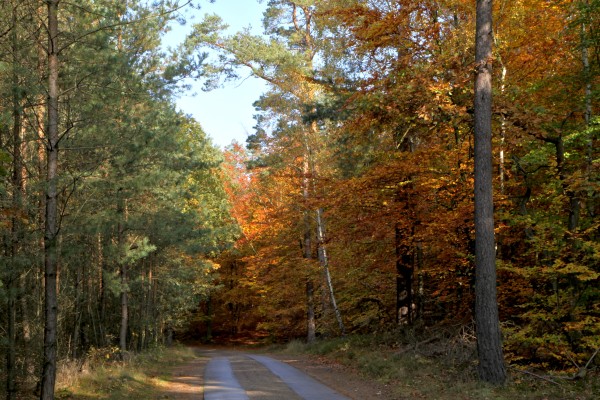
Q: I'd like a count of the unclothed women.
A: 0